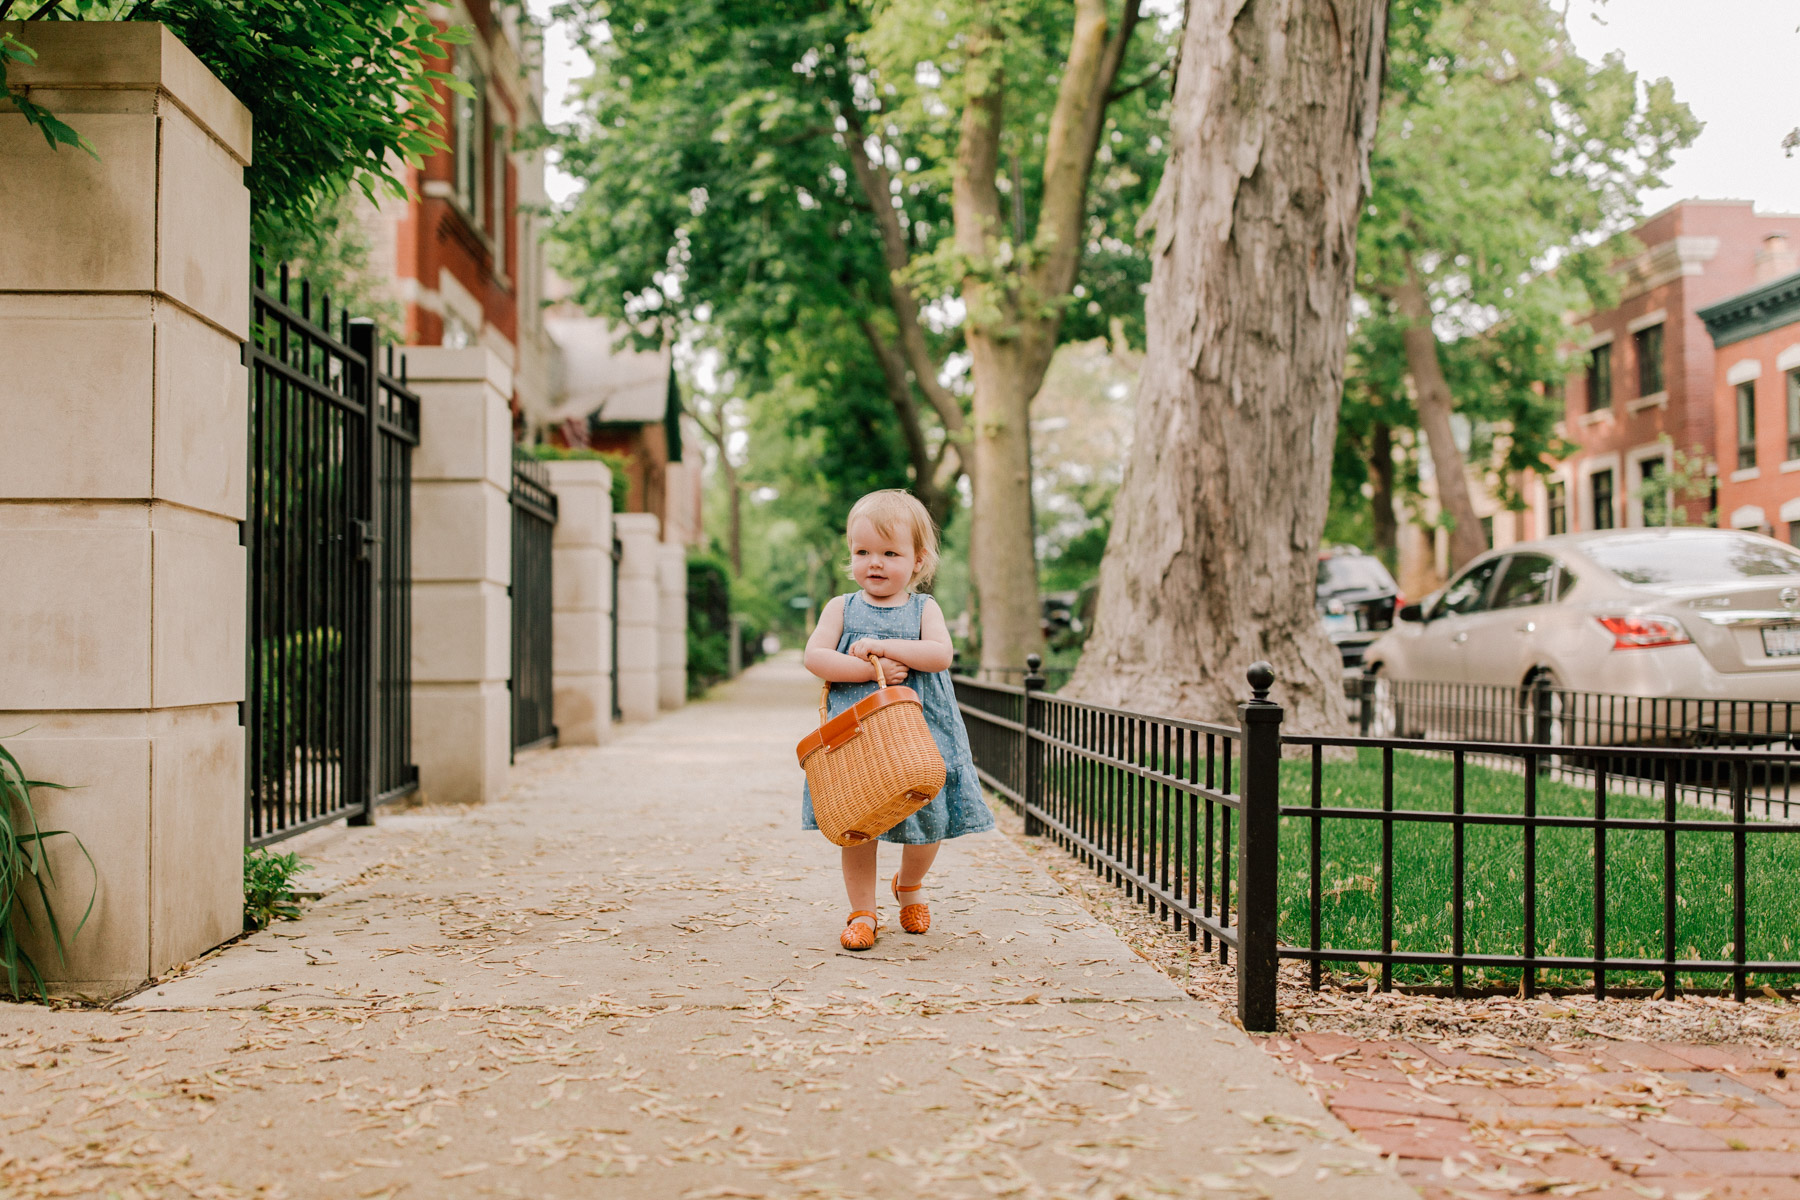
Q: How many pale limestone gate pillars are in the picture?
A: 5